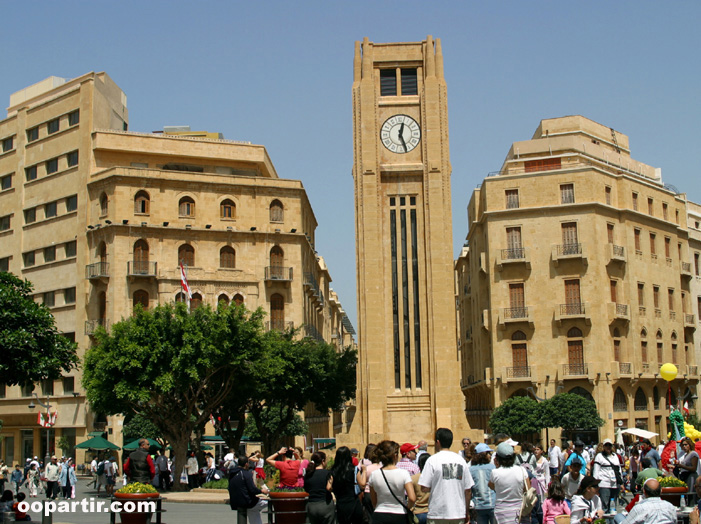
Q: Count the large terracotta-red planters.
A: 3